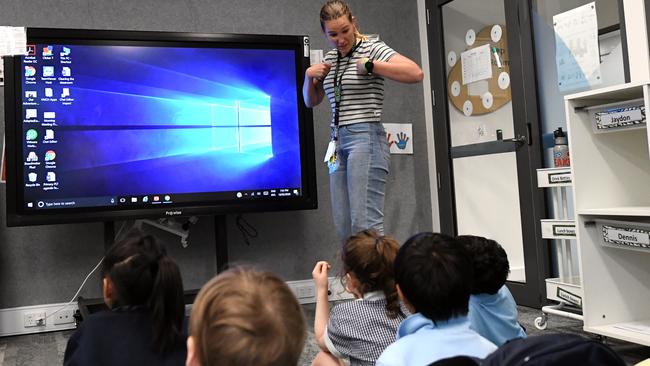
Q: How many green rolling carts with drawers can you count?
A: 0